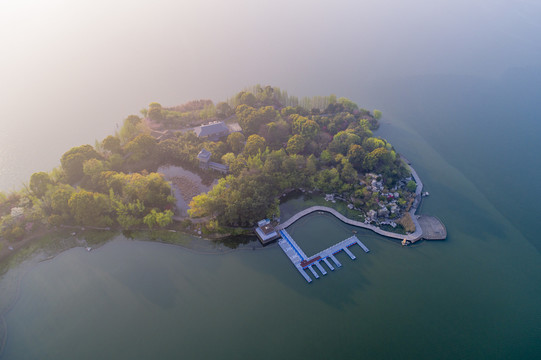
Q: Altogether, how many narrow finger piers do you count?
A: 7